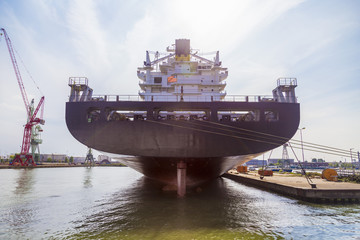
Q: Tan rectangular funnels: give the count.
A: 1